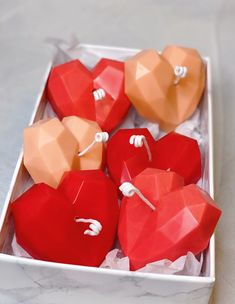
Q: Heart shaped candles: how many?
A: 6